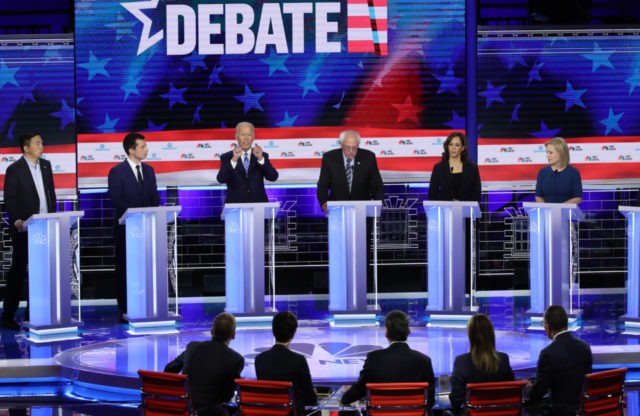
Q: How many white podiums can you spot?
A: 7